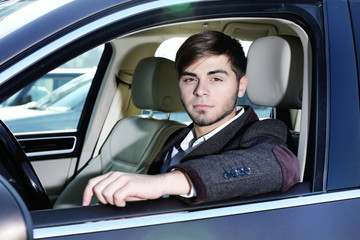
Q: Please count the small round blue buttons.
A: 4